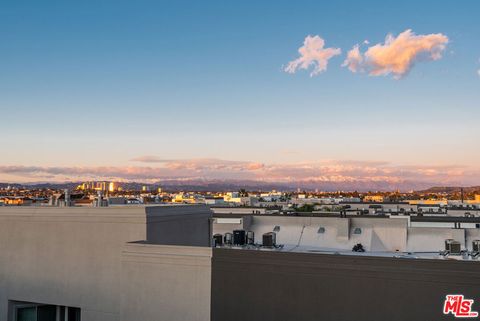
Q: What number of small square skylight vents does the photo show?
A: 3